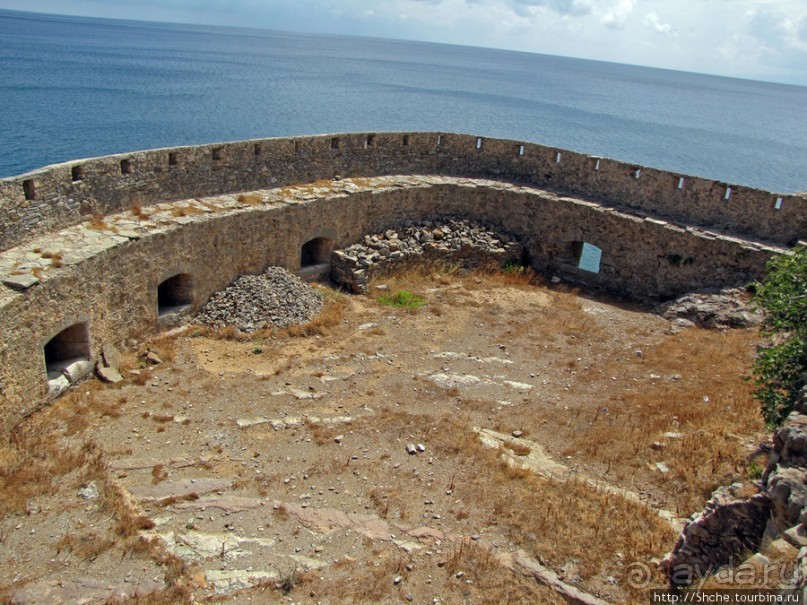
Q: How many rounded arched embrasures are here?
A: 4